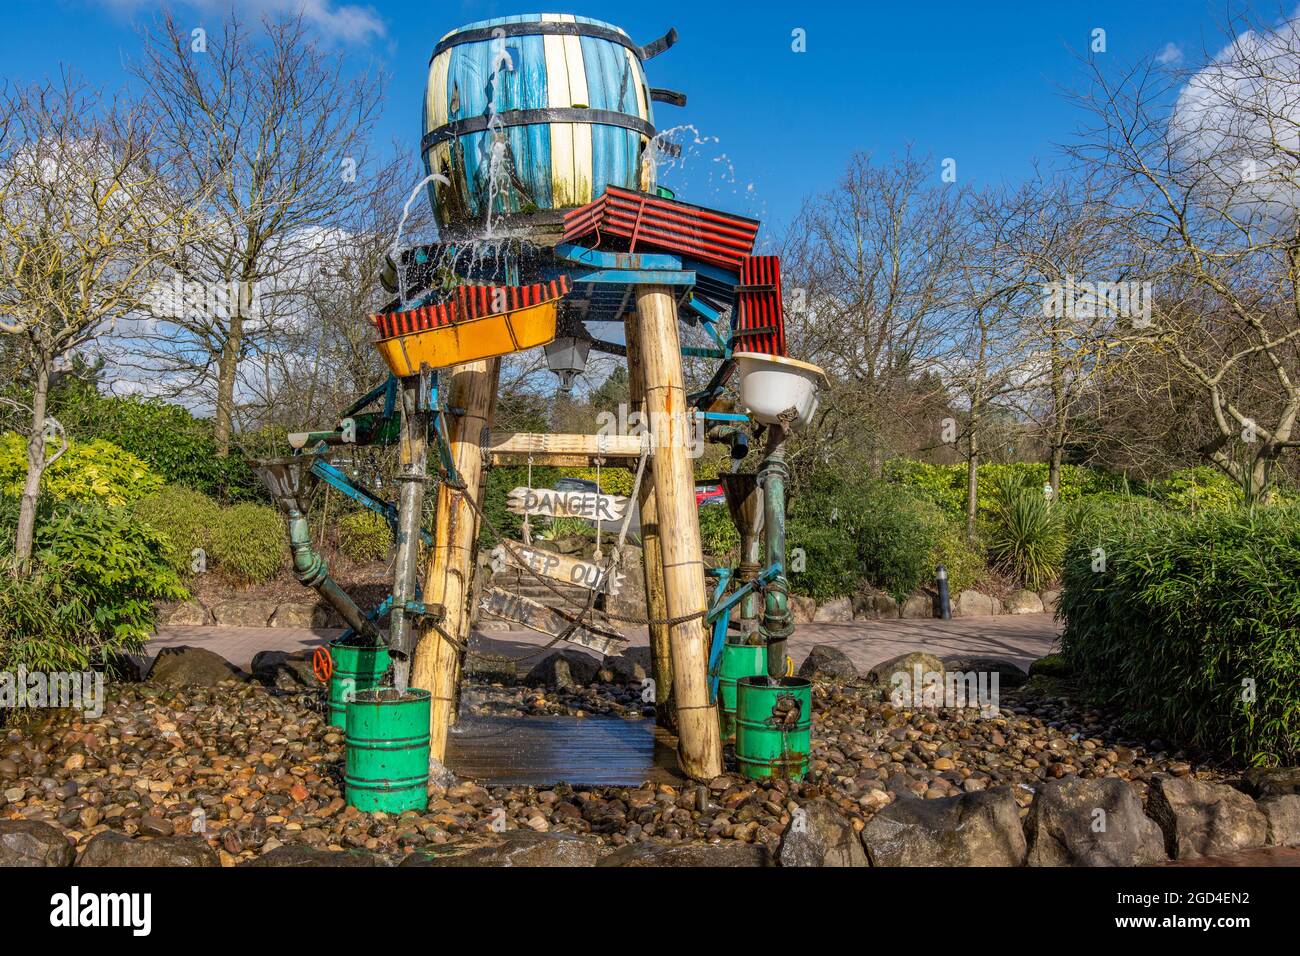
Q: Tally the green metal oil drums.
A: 4